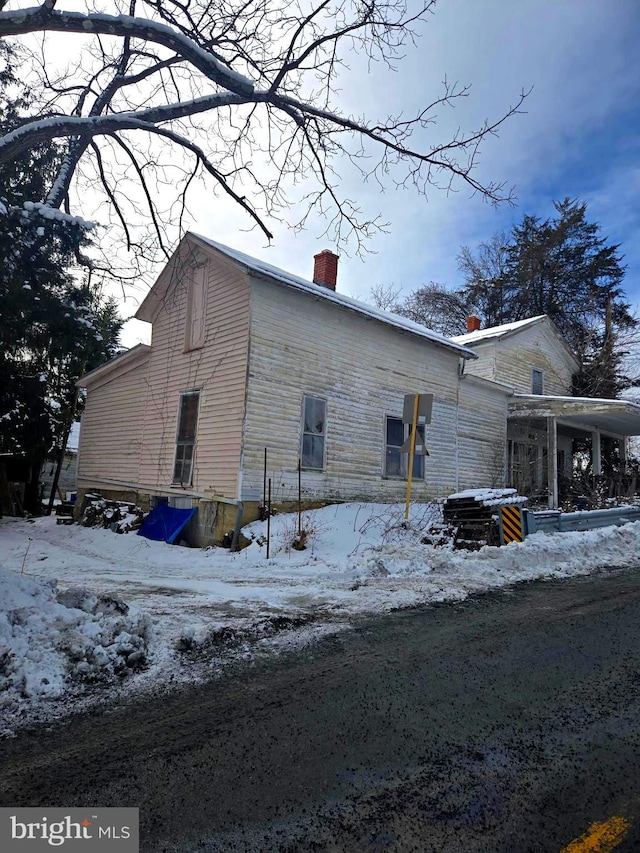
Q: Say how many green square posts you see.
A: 0